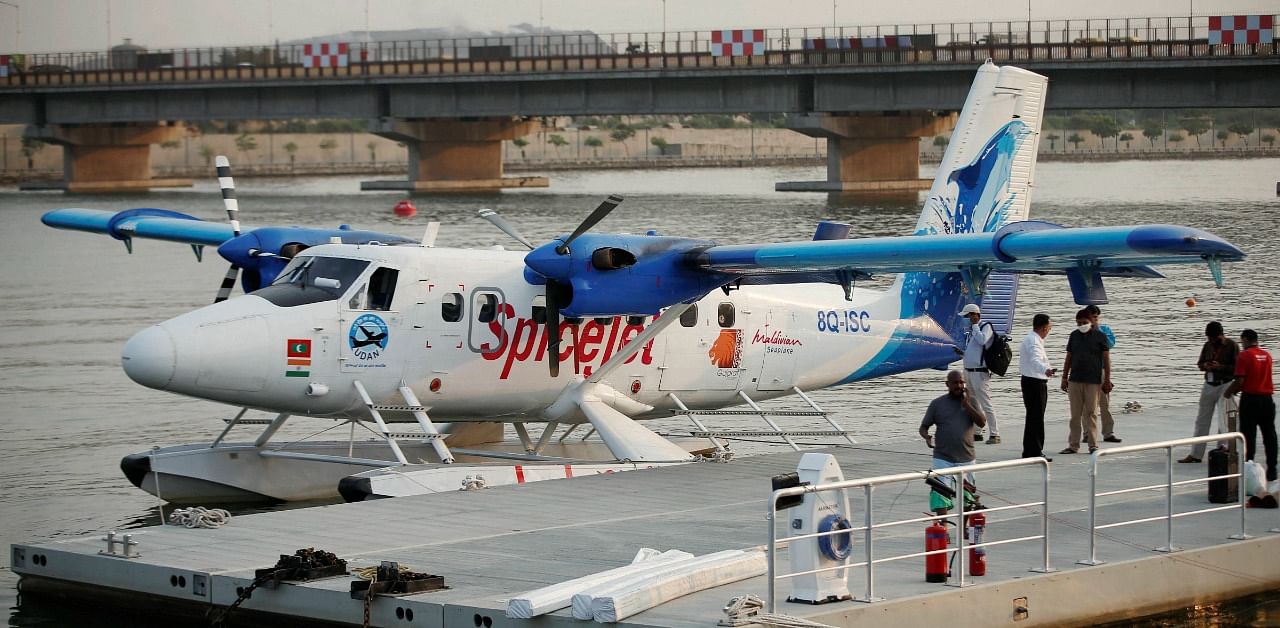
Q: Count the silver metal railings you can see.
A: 2